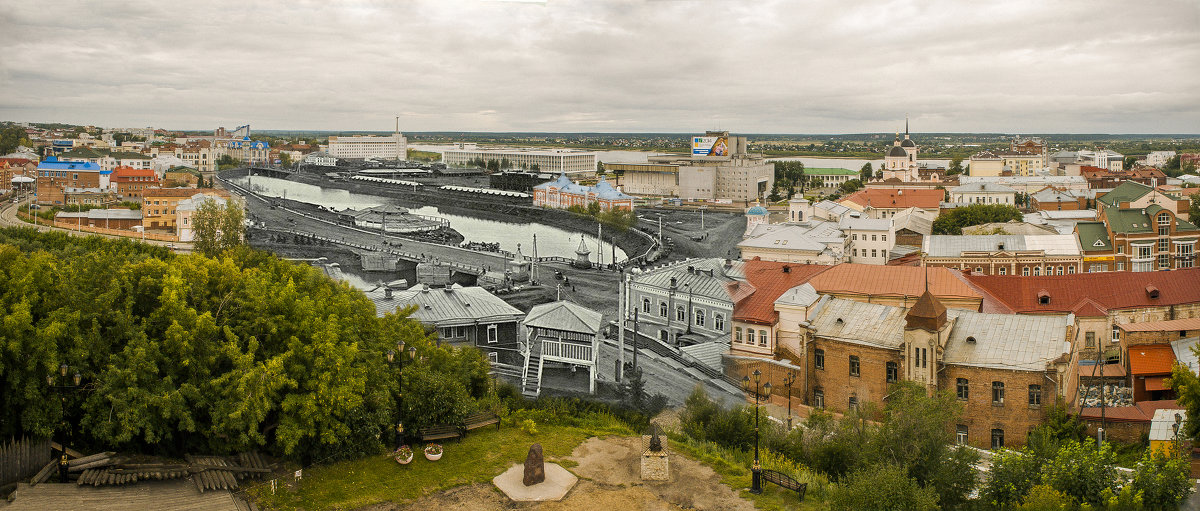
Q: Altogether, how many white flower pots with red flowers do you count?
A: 2